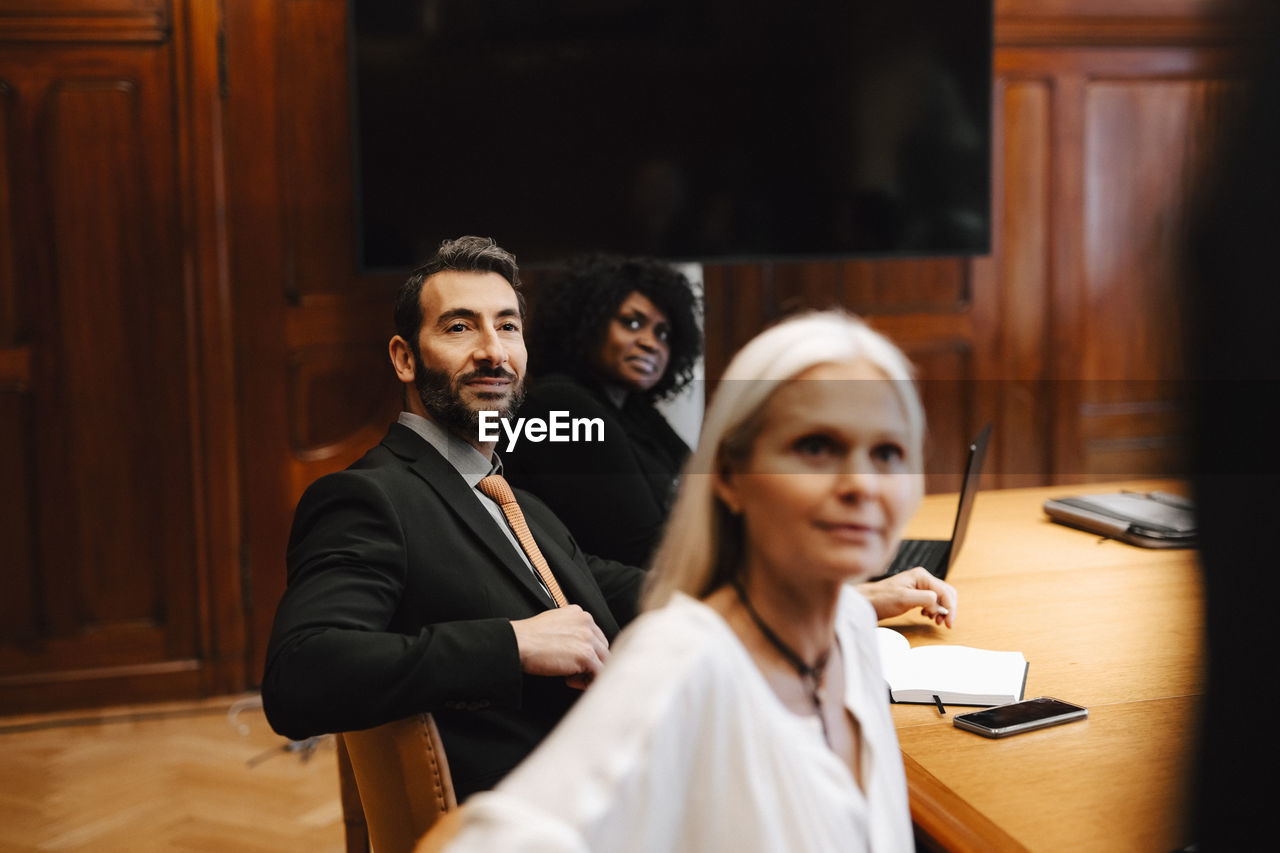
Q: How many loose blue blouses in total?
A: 0